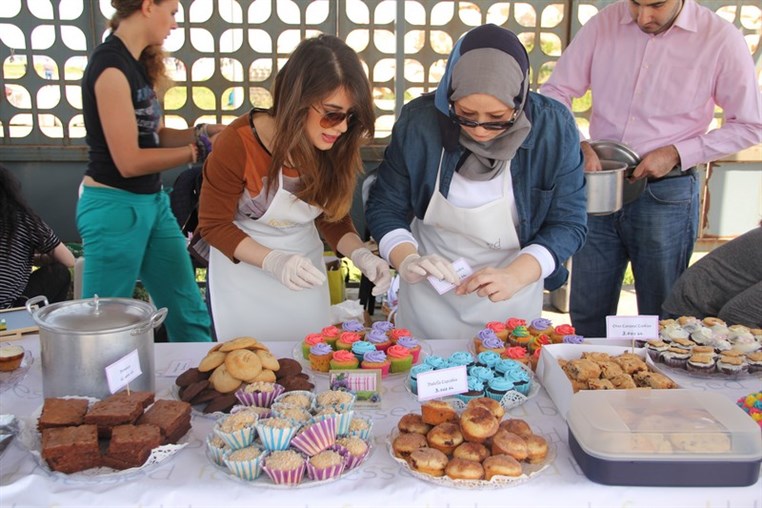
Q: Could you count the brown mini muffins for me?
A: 13